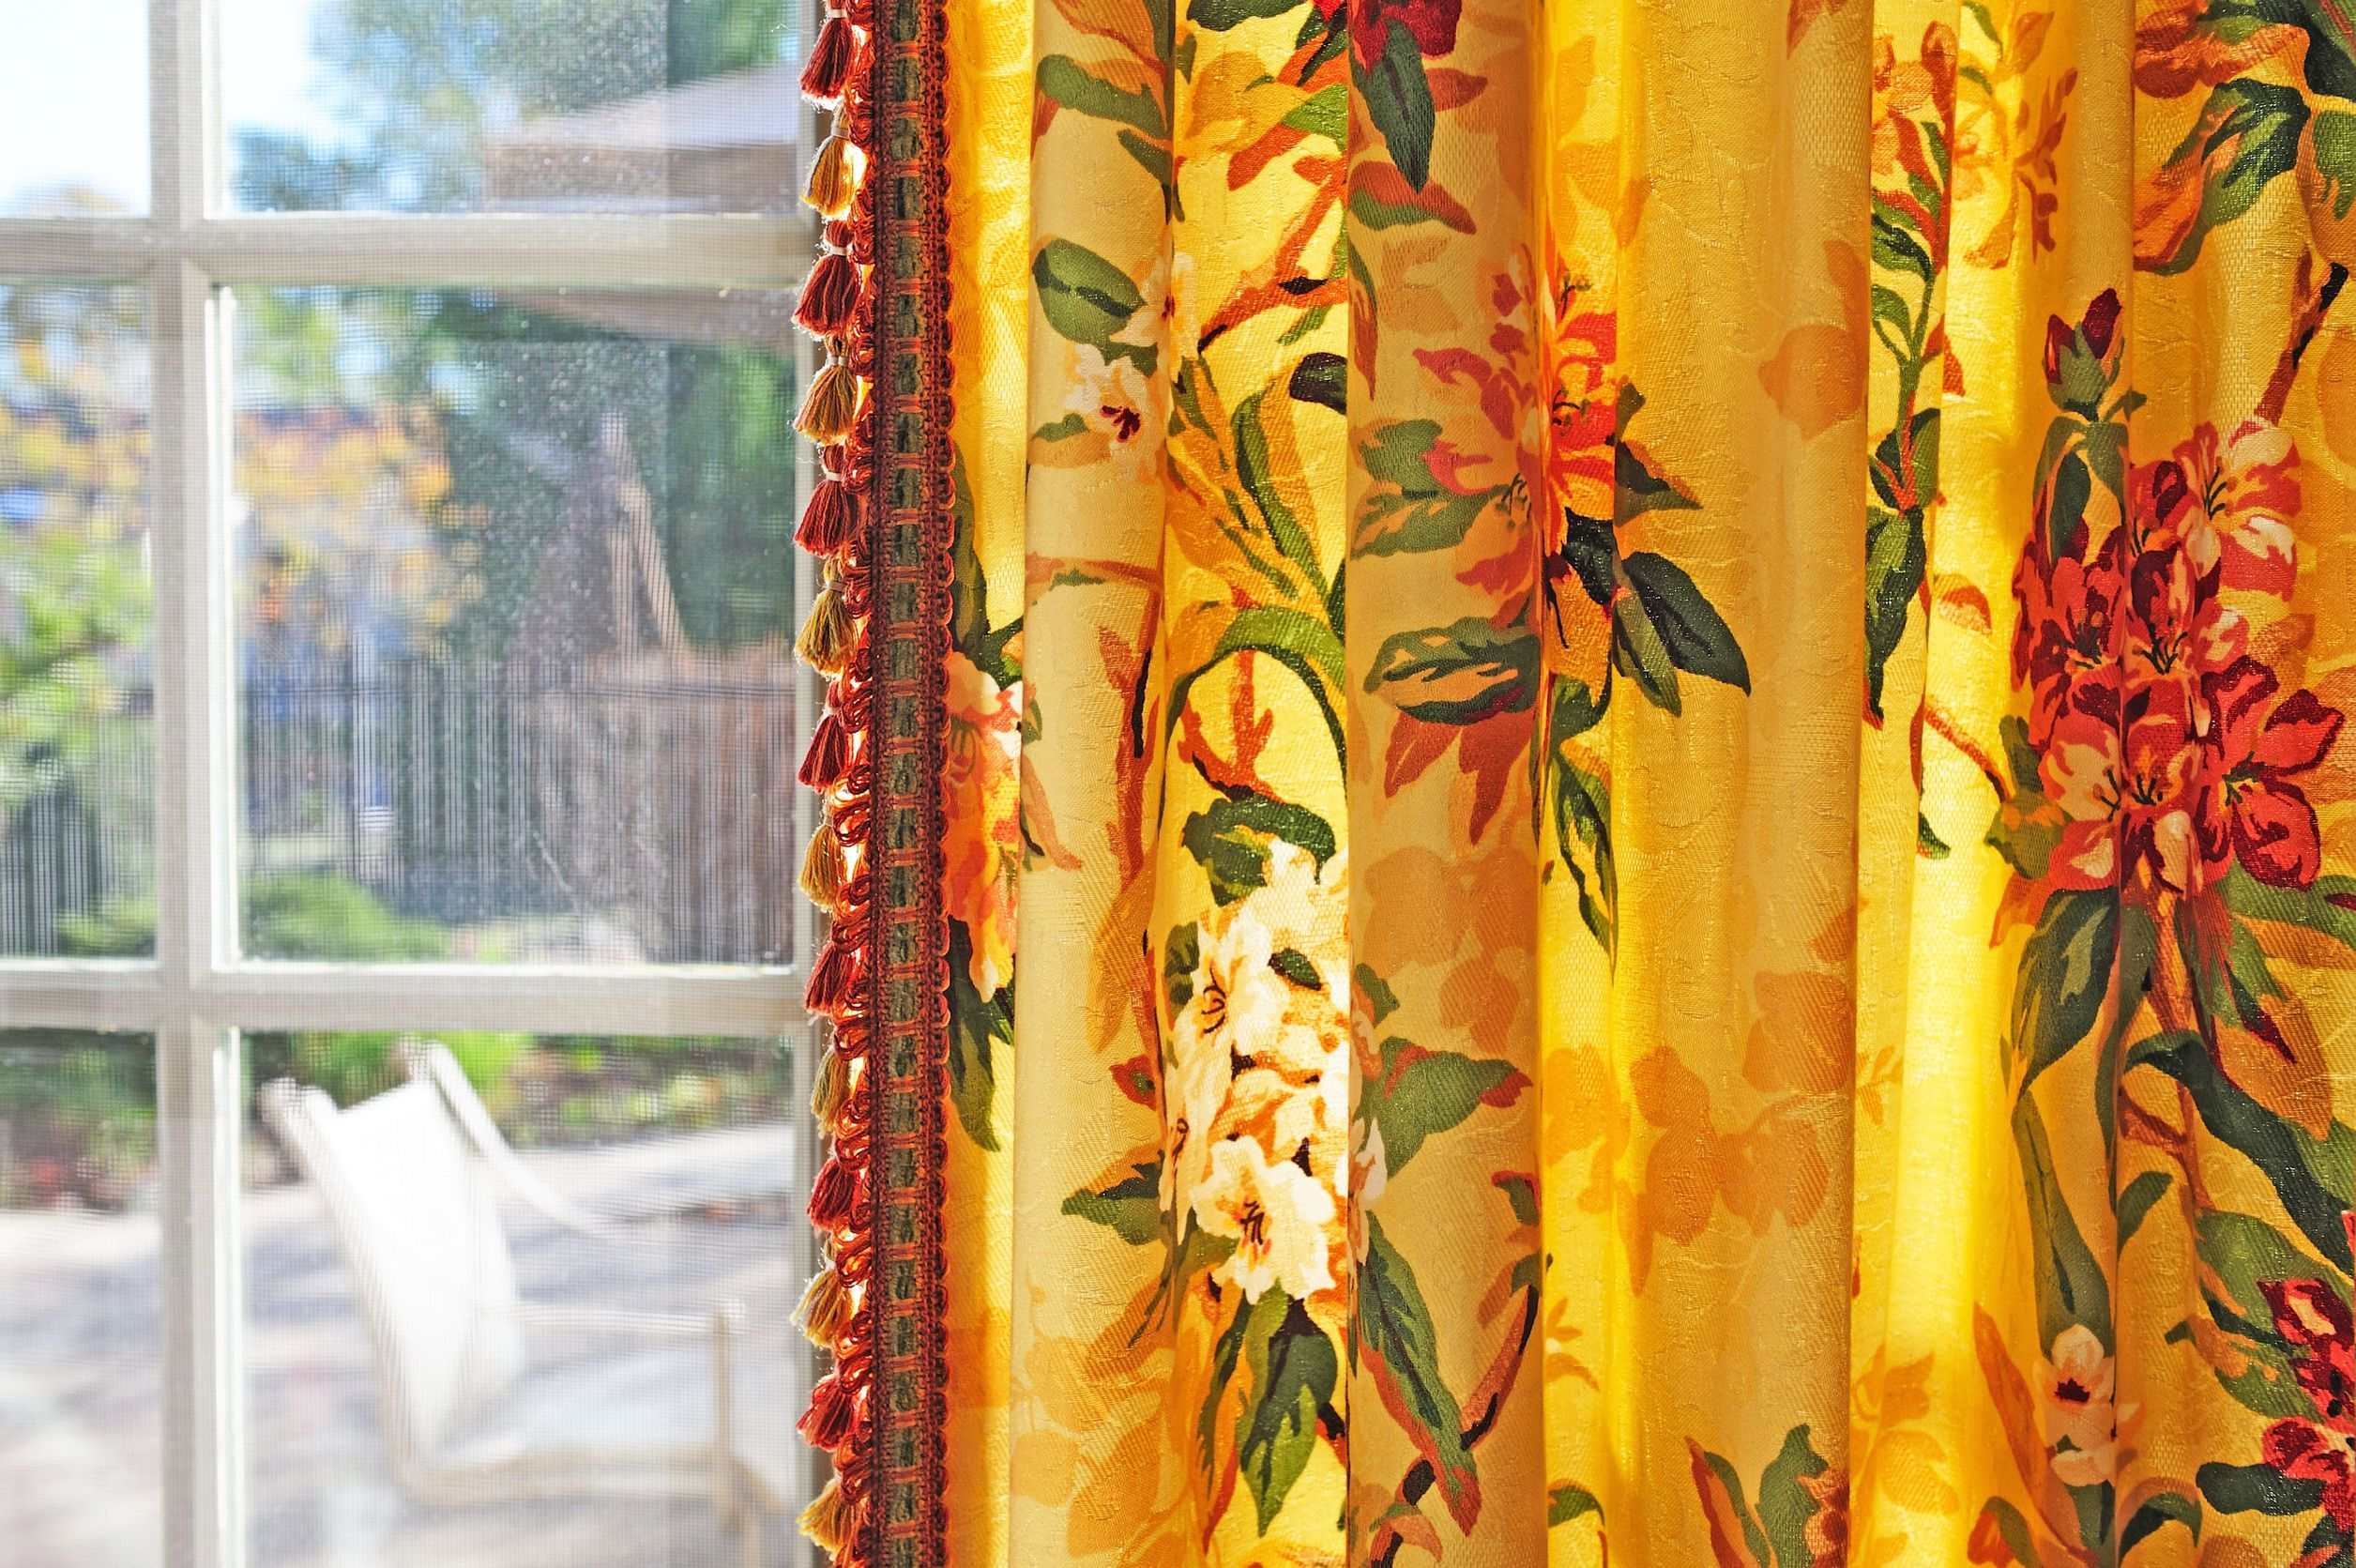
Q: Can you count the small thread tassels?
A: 14